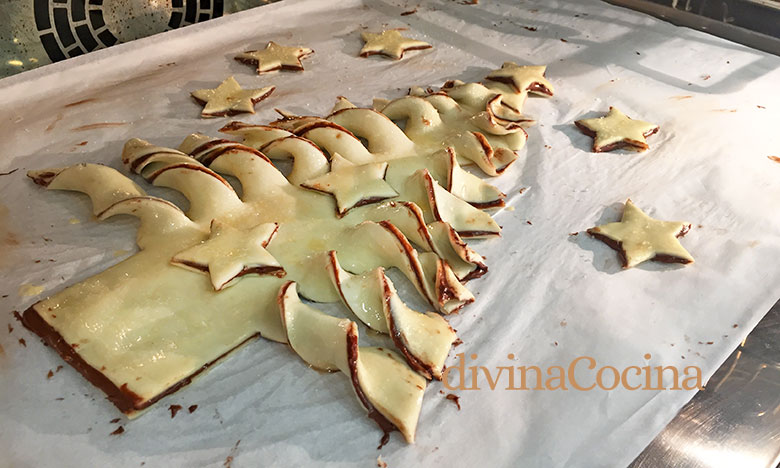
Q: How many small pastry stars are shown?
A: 8